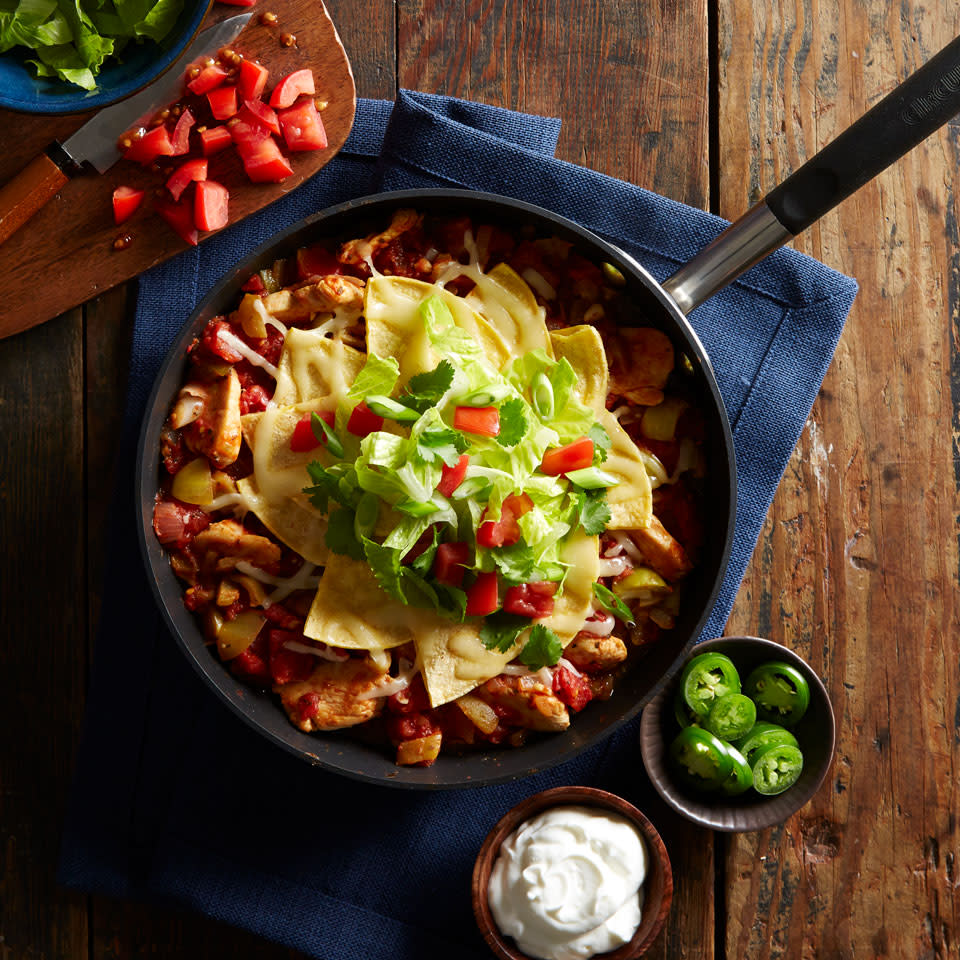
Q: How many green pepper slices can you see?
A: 8